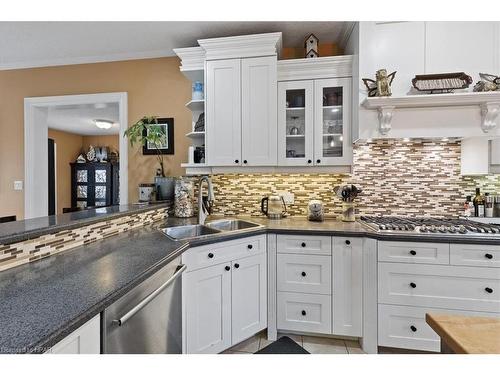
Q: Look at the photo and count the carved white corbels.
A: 2